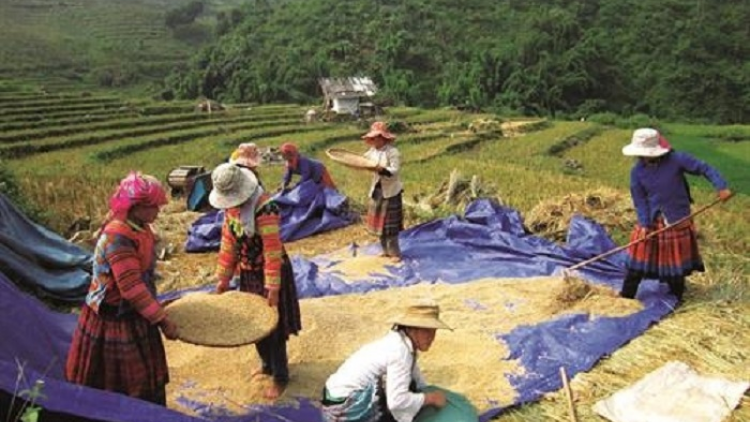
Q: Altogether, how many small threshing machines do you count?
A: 1